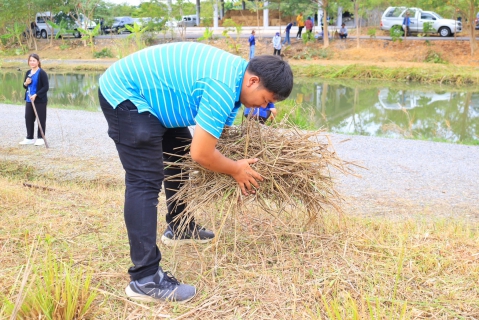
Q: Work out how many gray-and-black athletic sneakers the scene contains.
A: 2